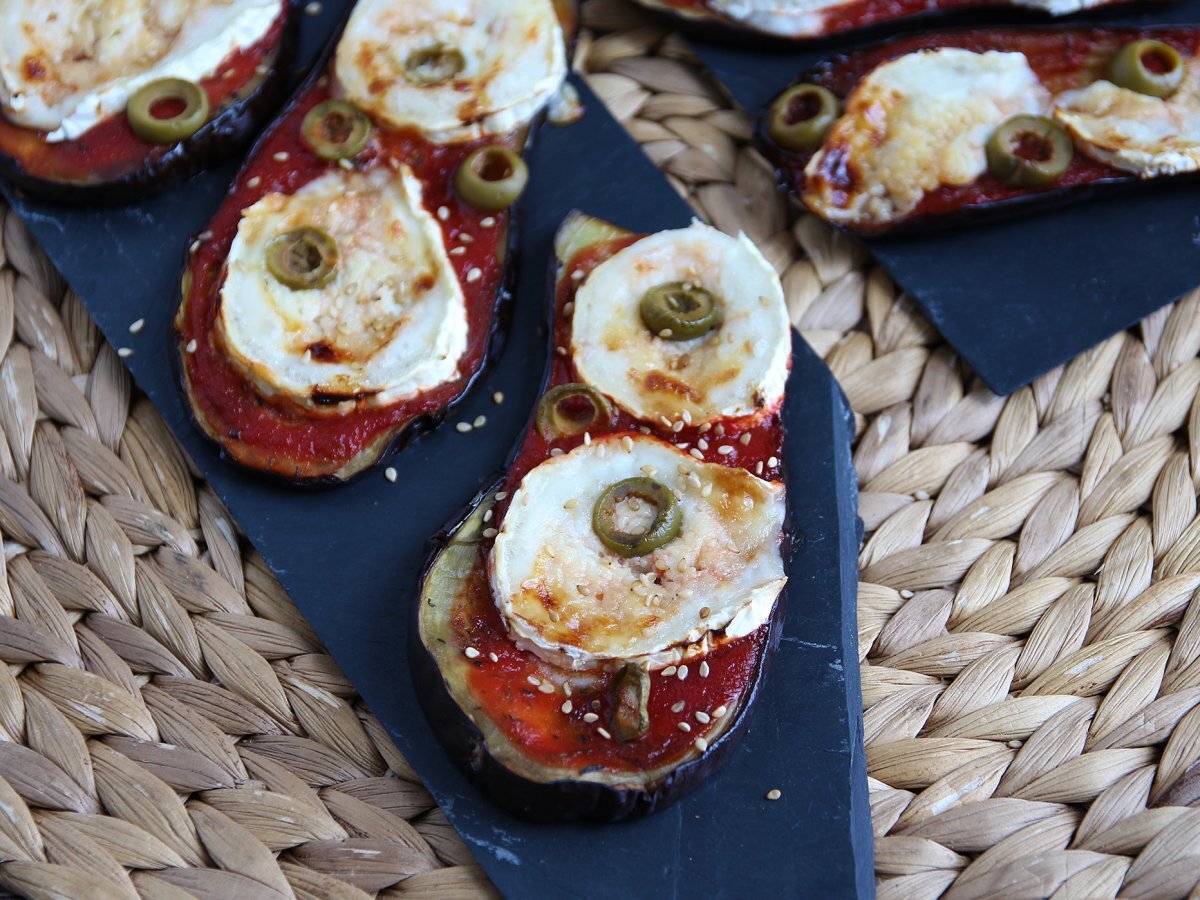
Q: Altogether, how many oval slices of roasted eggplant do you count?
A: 5